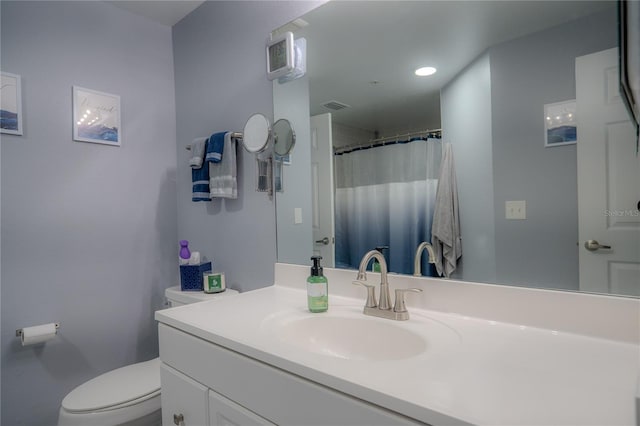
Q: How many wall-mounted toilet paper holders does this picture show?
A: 1